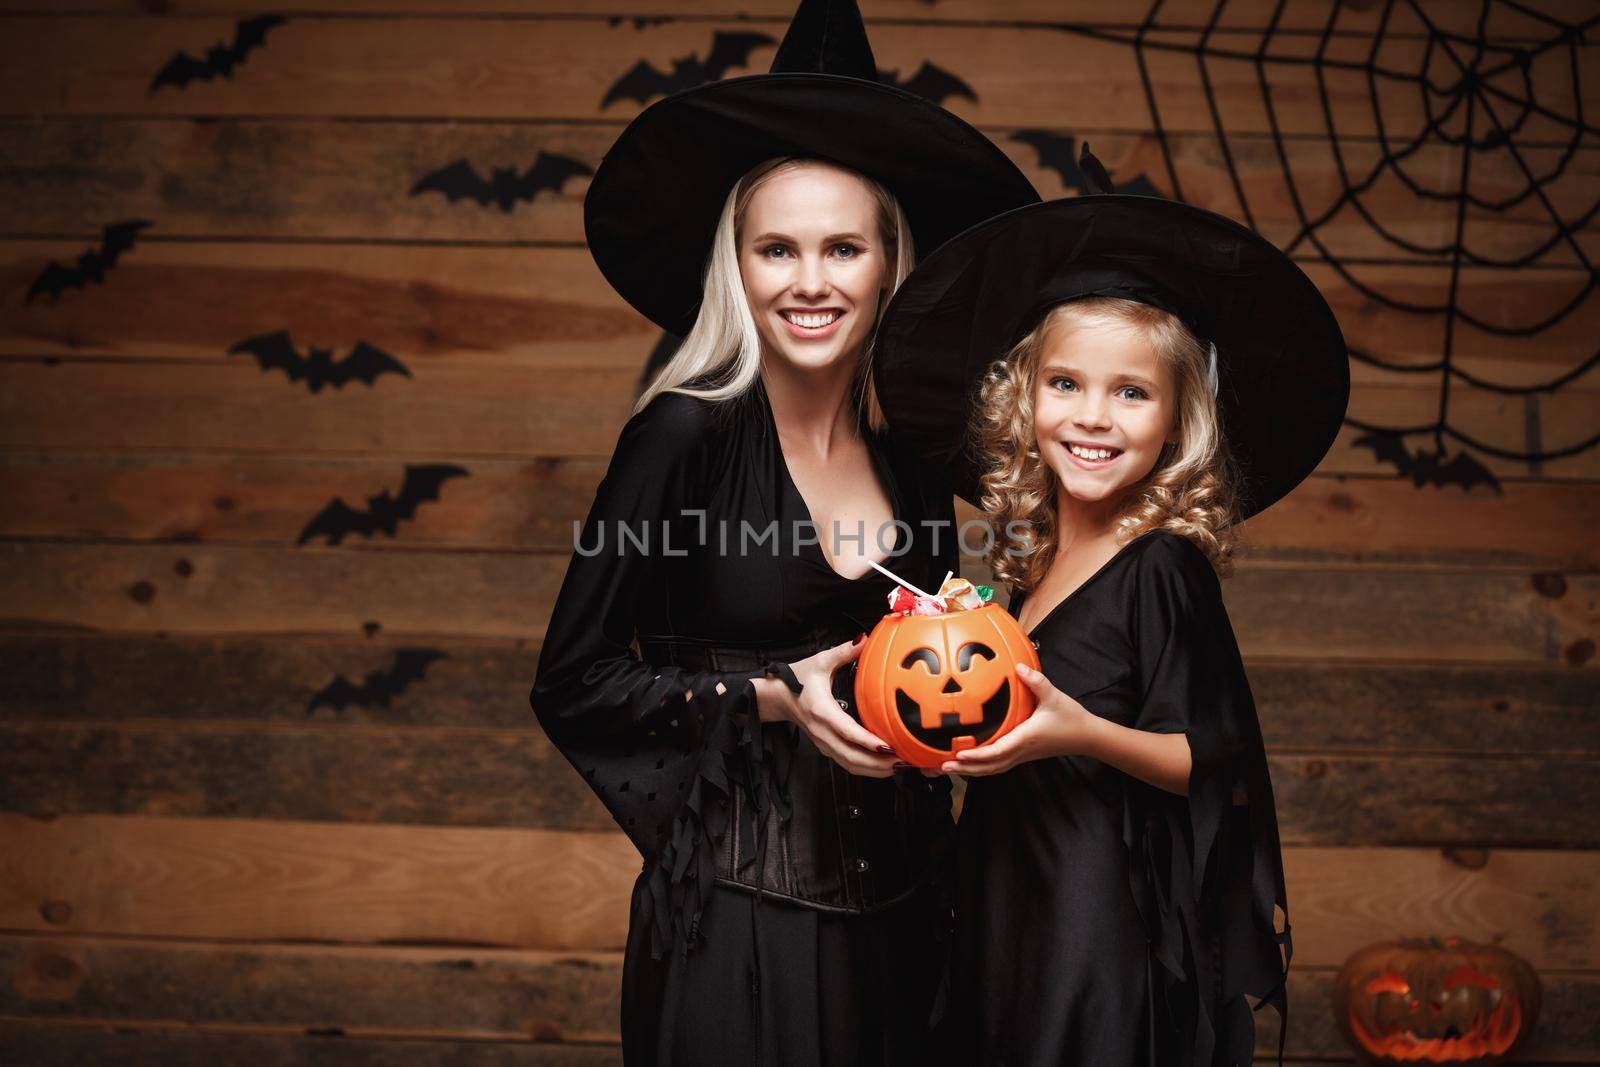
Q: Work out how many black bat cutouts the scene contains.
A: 10